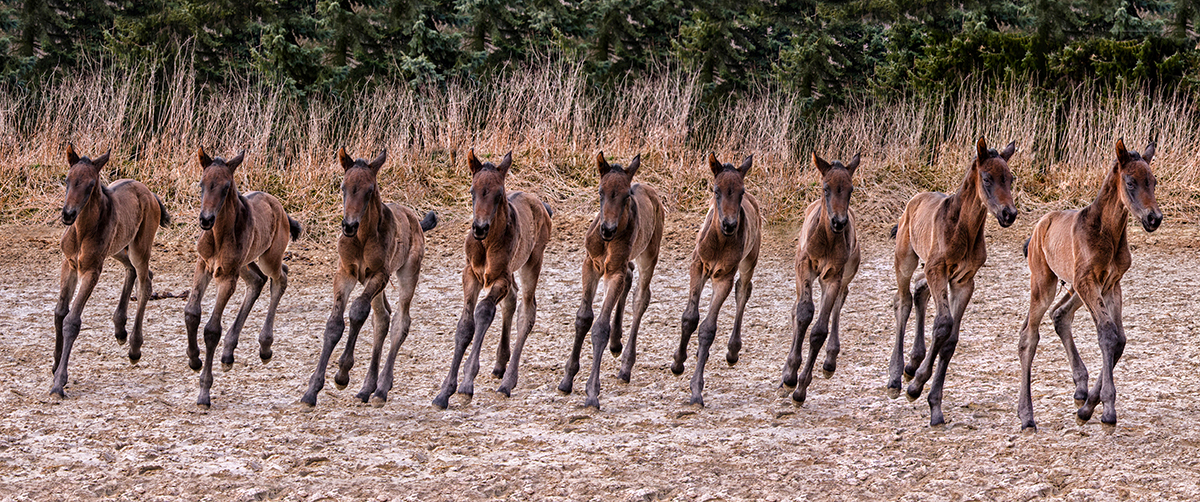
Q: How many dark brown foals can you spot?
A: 9